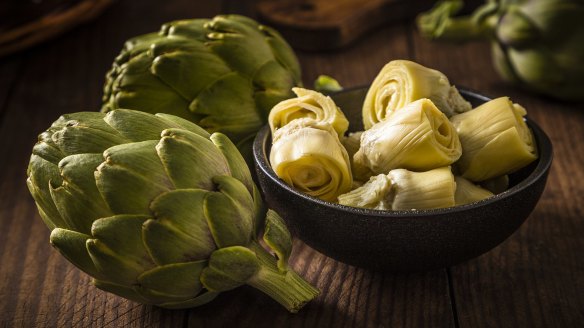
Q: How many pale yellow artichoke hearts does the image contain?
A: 6